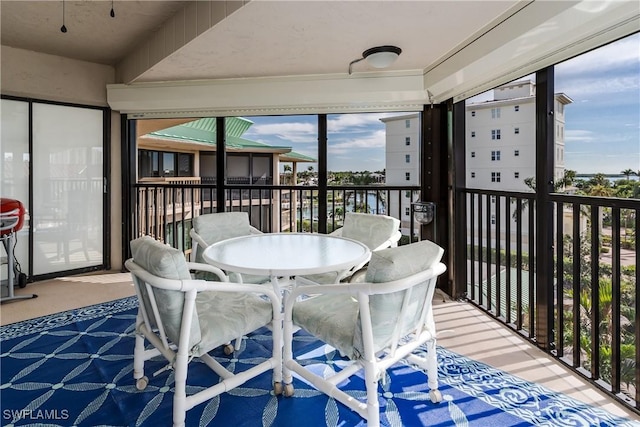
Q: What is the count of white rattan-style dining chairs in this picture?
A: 4